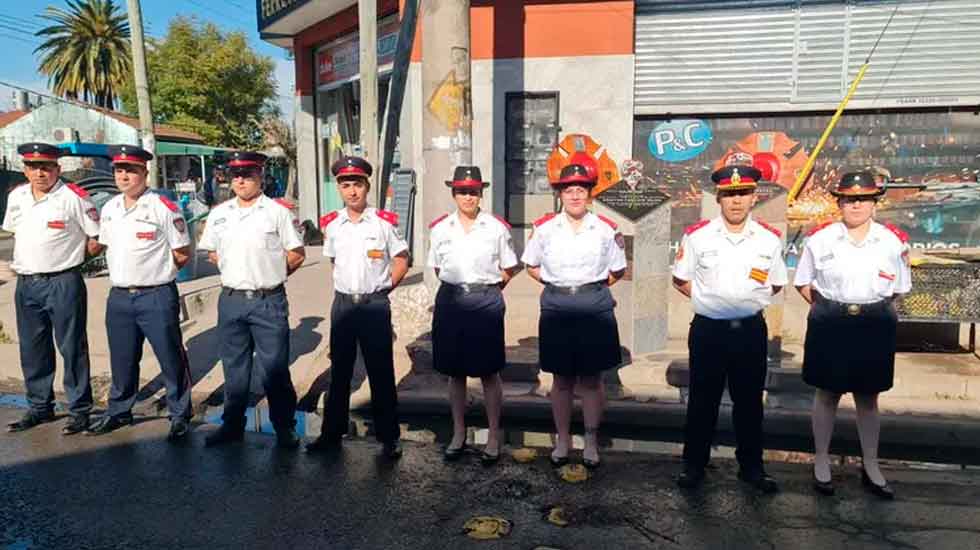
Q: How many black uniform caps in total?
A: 8